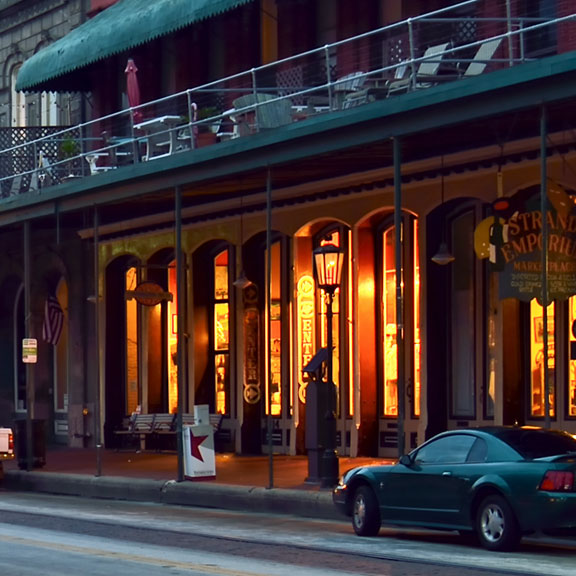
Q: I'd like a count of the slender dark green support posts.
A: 6